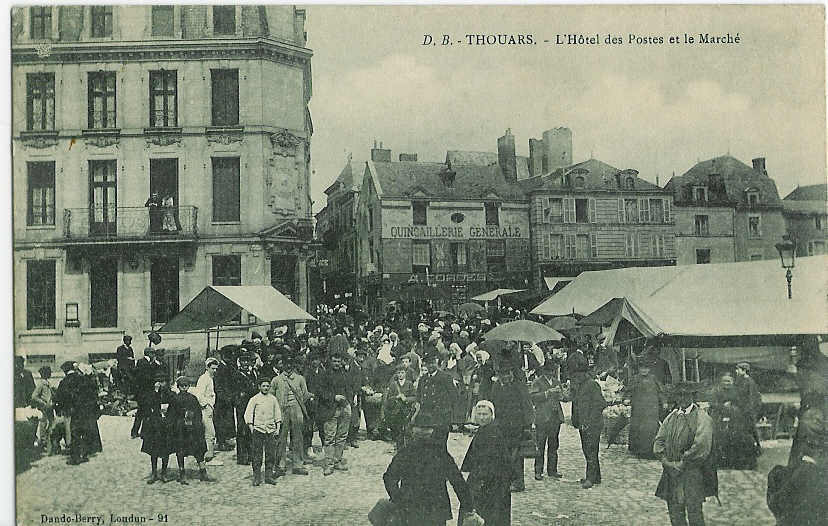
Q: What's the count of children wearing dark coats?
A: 2